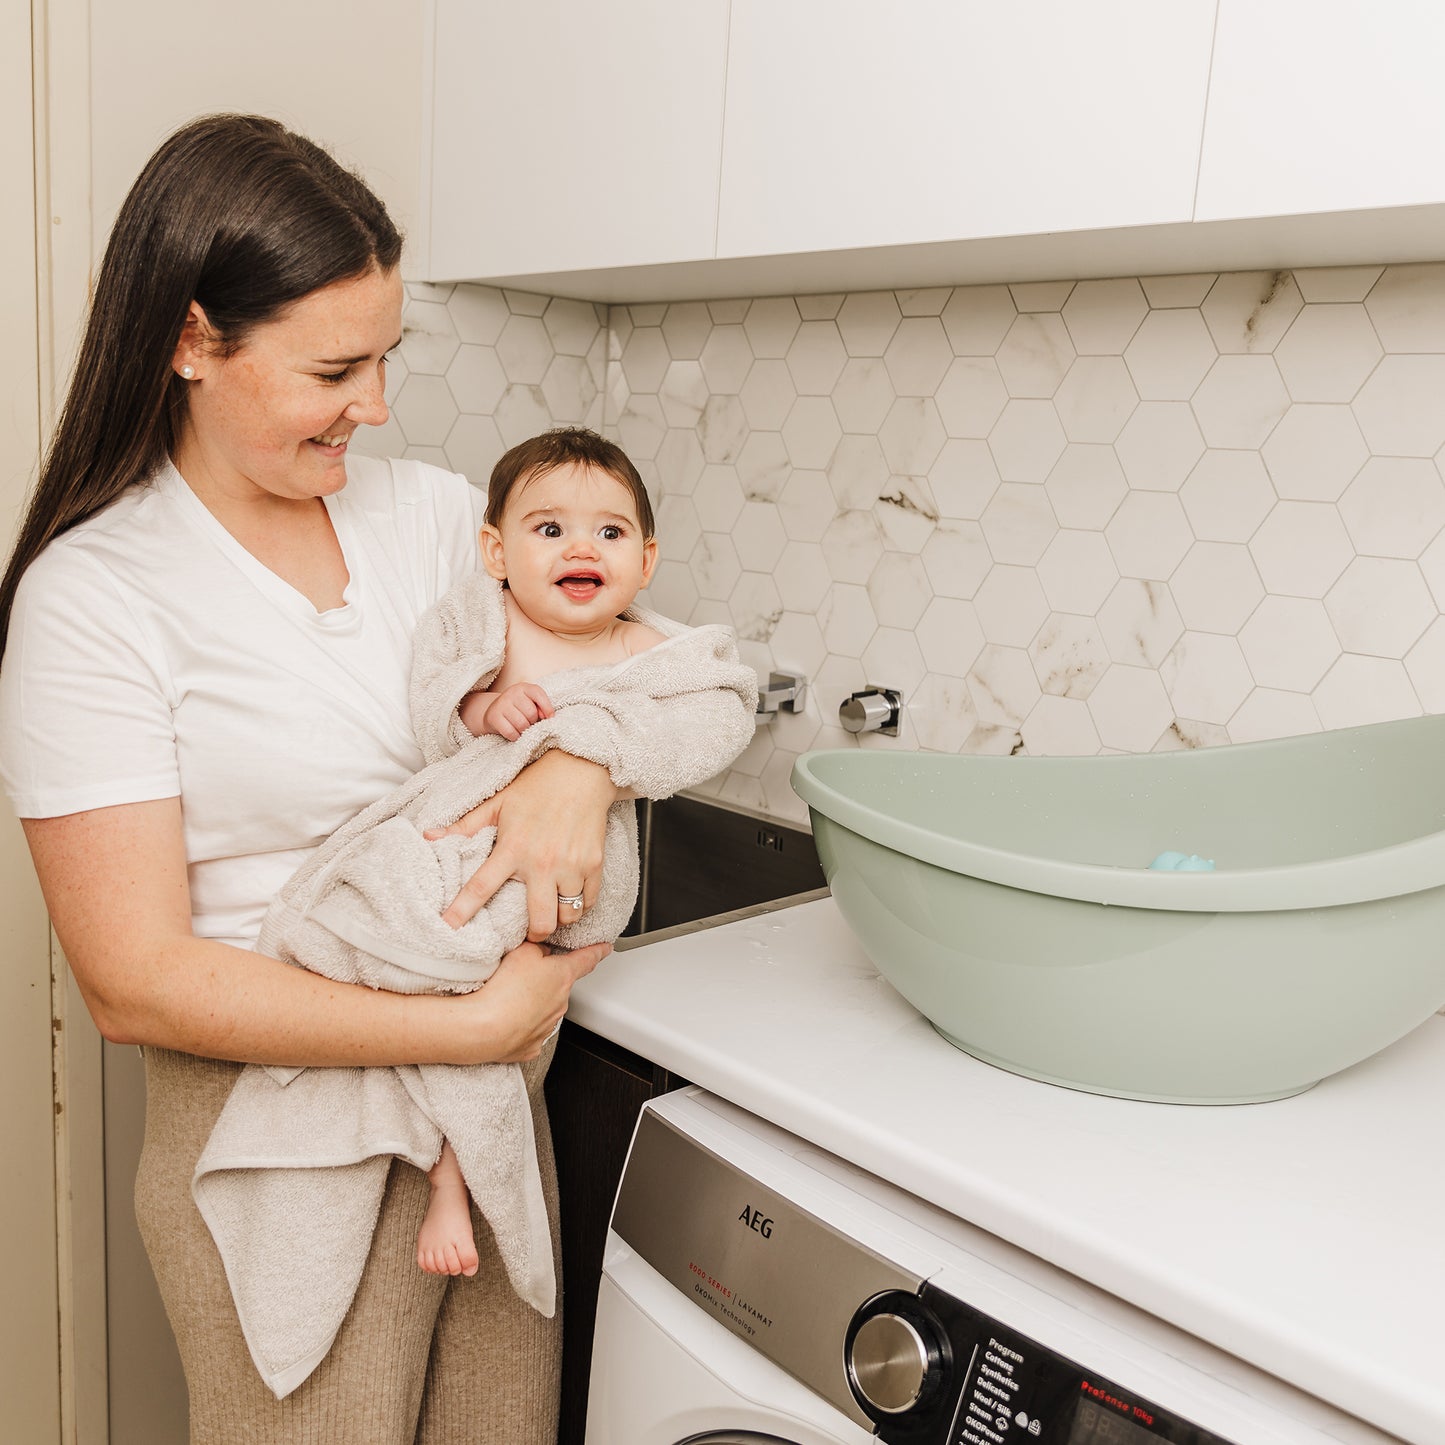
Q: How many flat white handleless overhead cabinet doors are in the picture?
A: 3